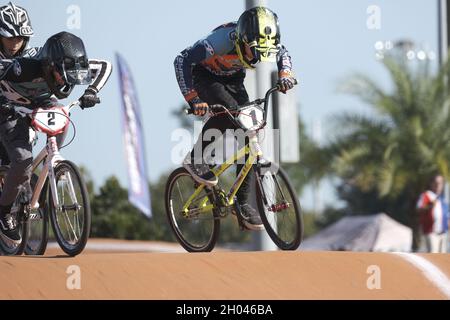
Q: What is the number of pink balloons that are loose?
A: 0